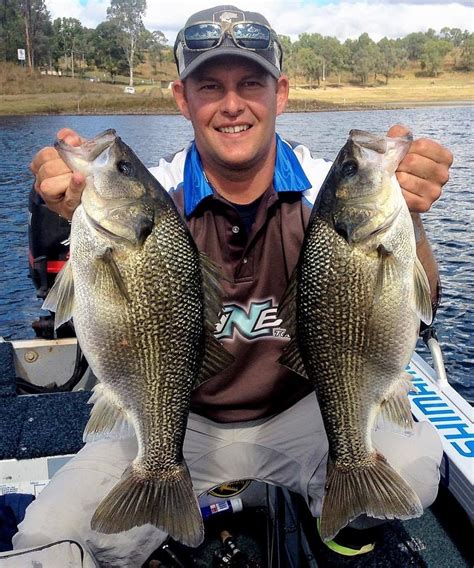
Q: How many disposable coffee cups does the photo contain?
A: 0